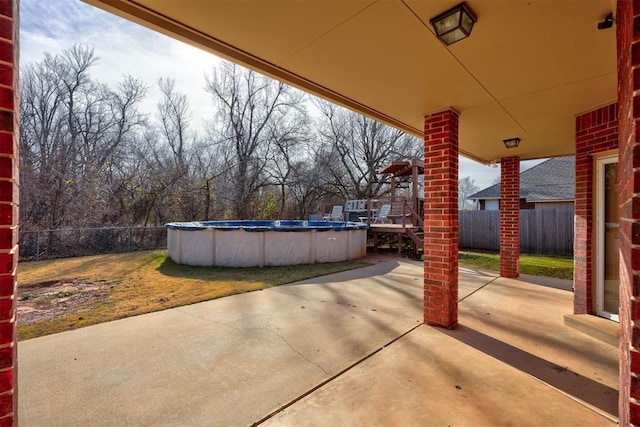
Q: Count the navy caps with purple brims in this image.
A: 0